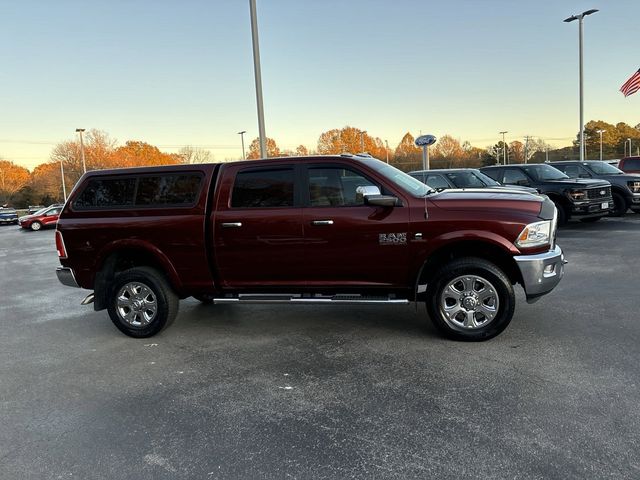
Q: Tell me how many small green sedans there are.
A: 0